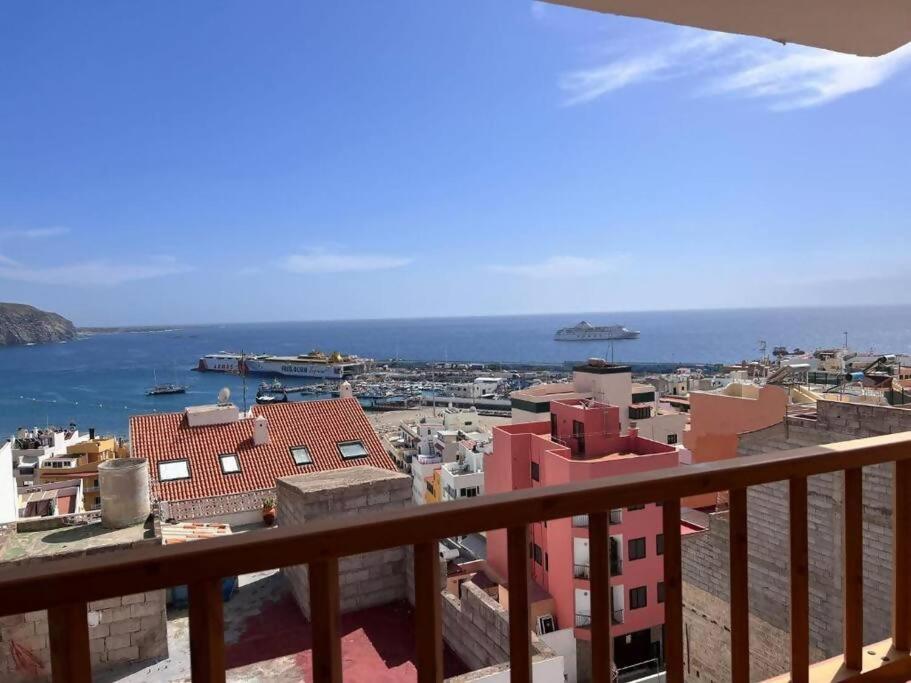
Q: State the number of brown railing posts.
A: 11